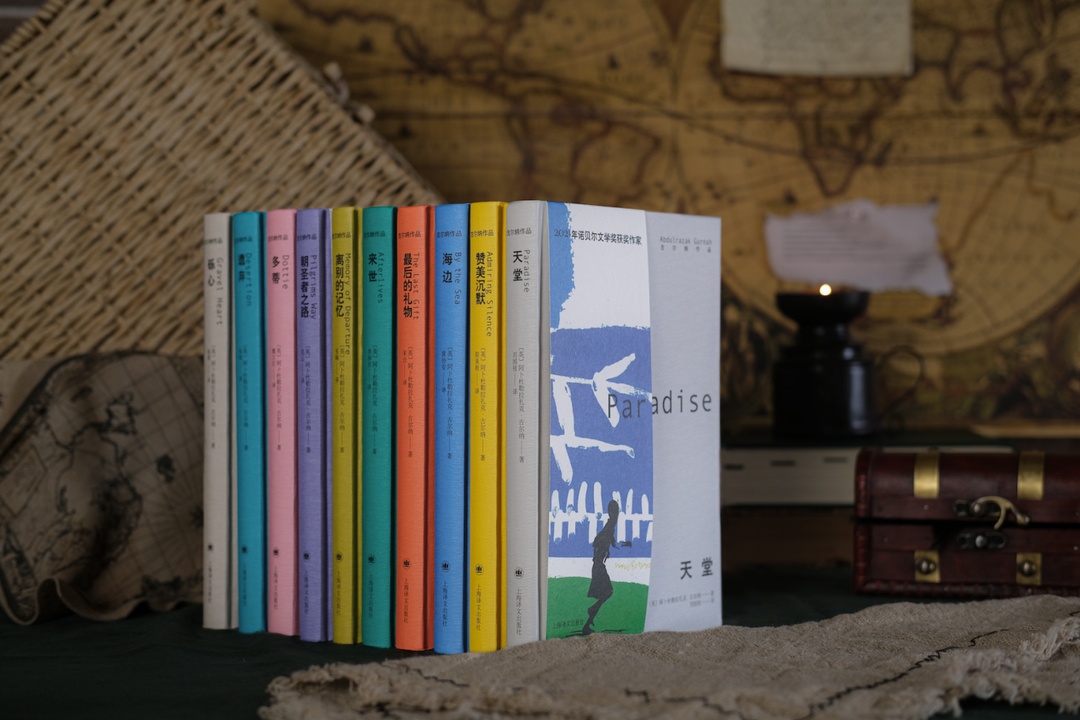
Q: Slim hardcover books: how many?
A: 10